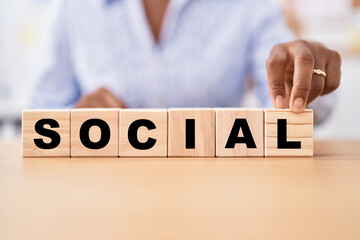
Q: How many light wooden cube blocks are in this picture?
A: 6